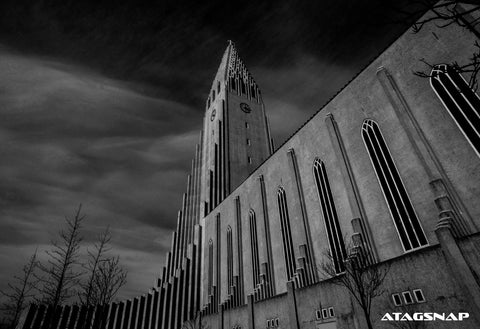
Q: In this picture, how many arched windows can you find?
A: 7